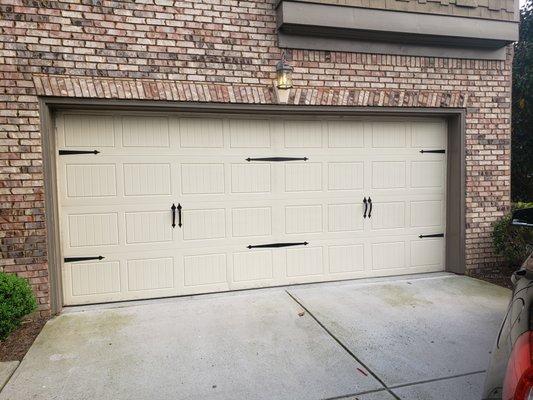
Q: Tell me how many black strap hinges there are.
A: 6